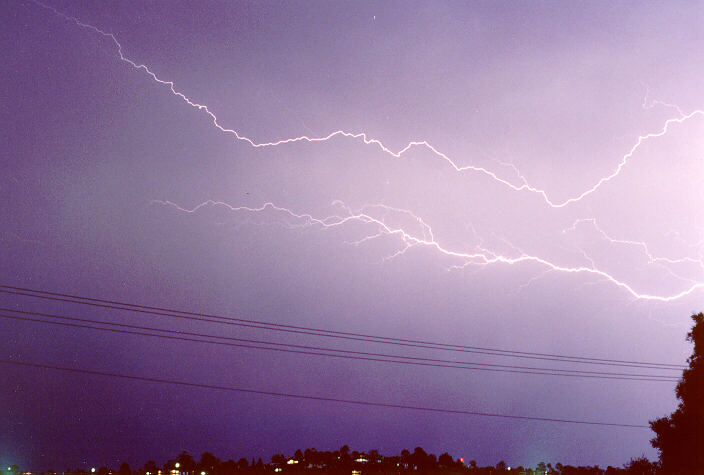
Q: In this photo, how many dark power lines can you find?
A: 5